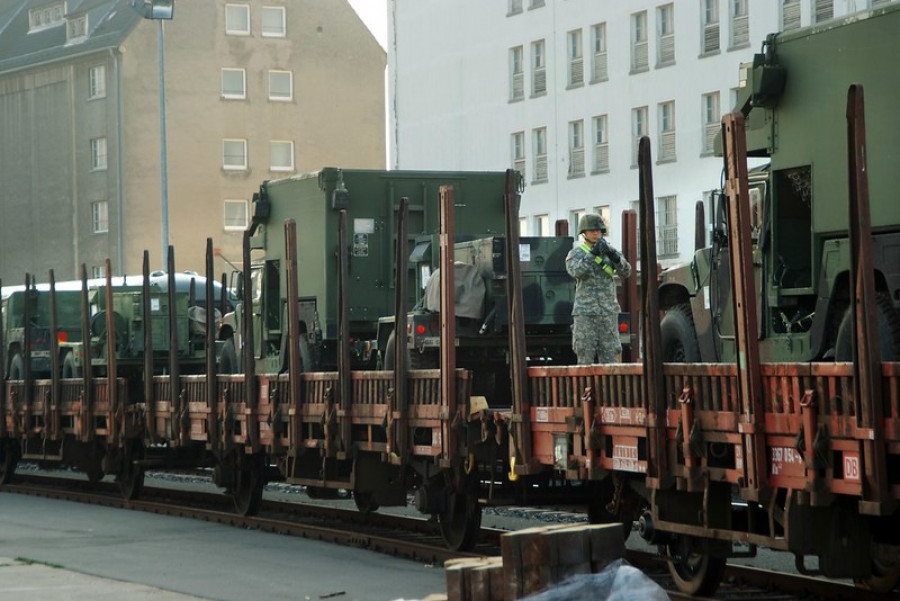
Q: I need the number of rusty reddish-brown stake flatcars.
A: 3